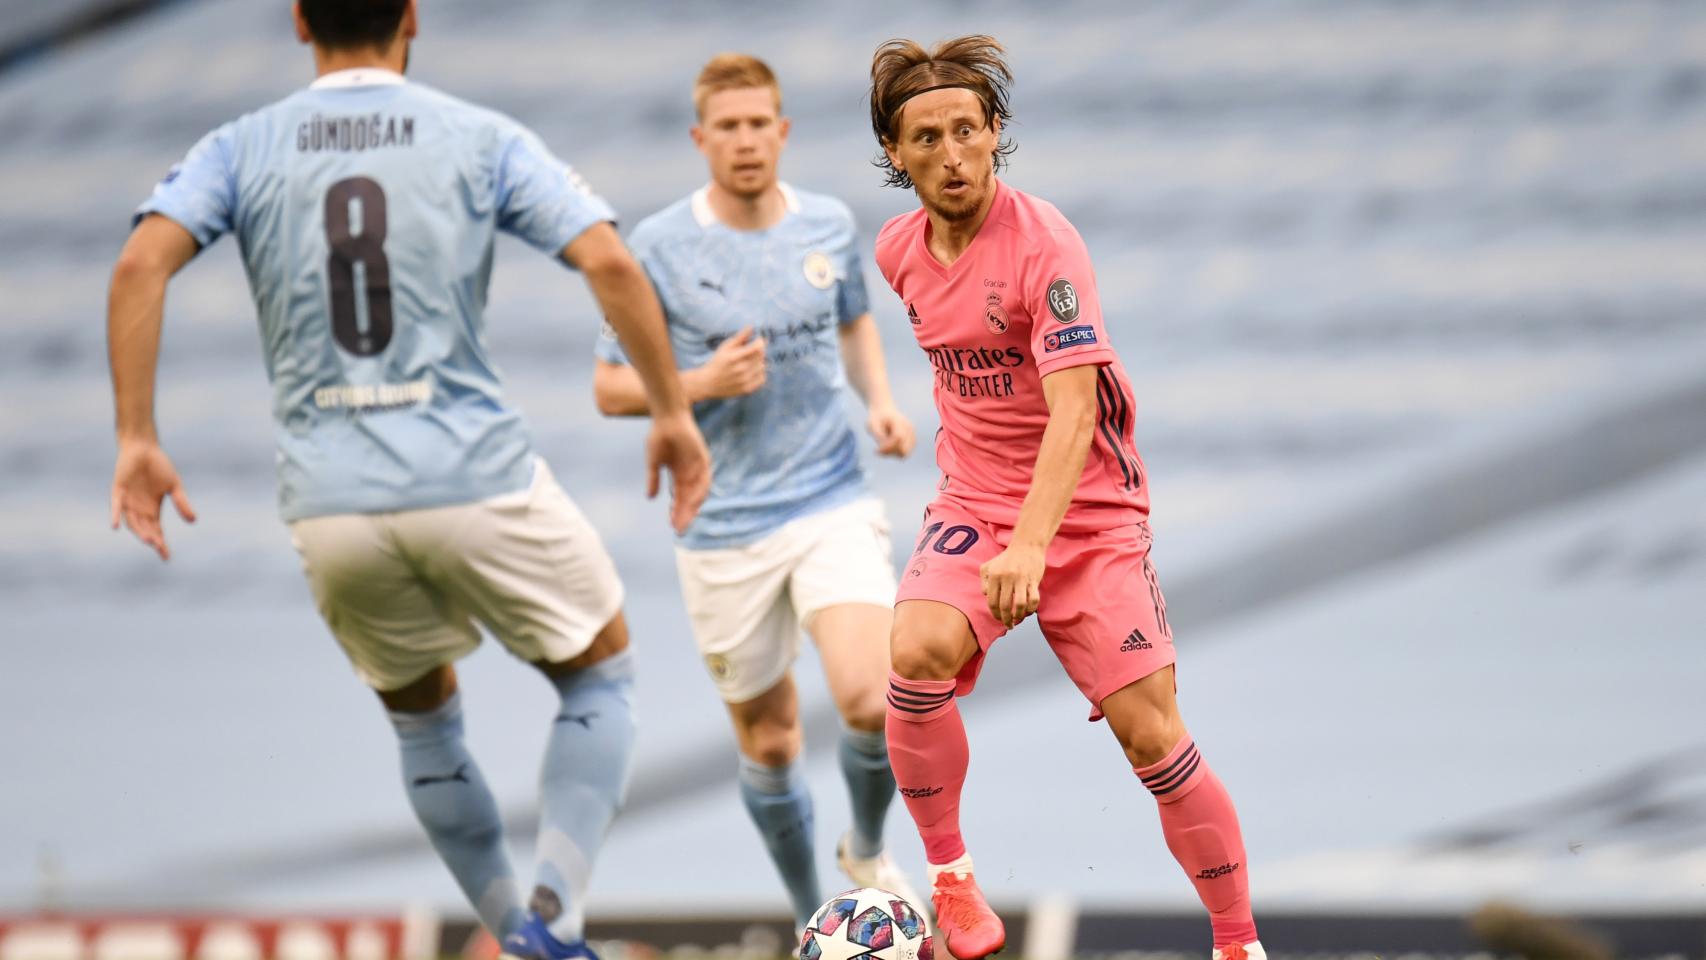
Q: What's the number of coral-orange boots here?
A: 2